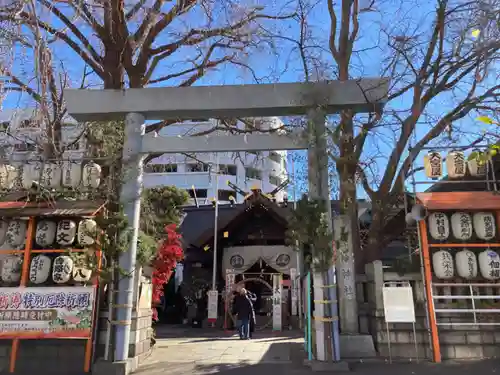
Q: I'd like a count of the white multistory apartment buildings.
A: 1